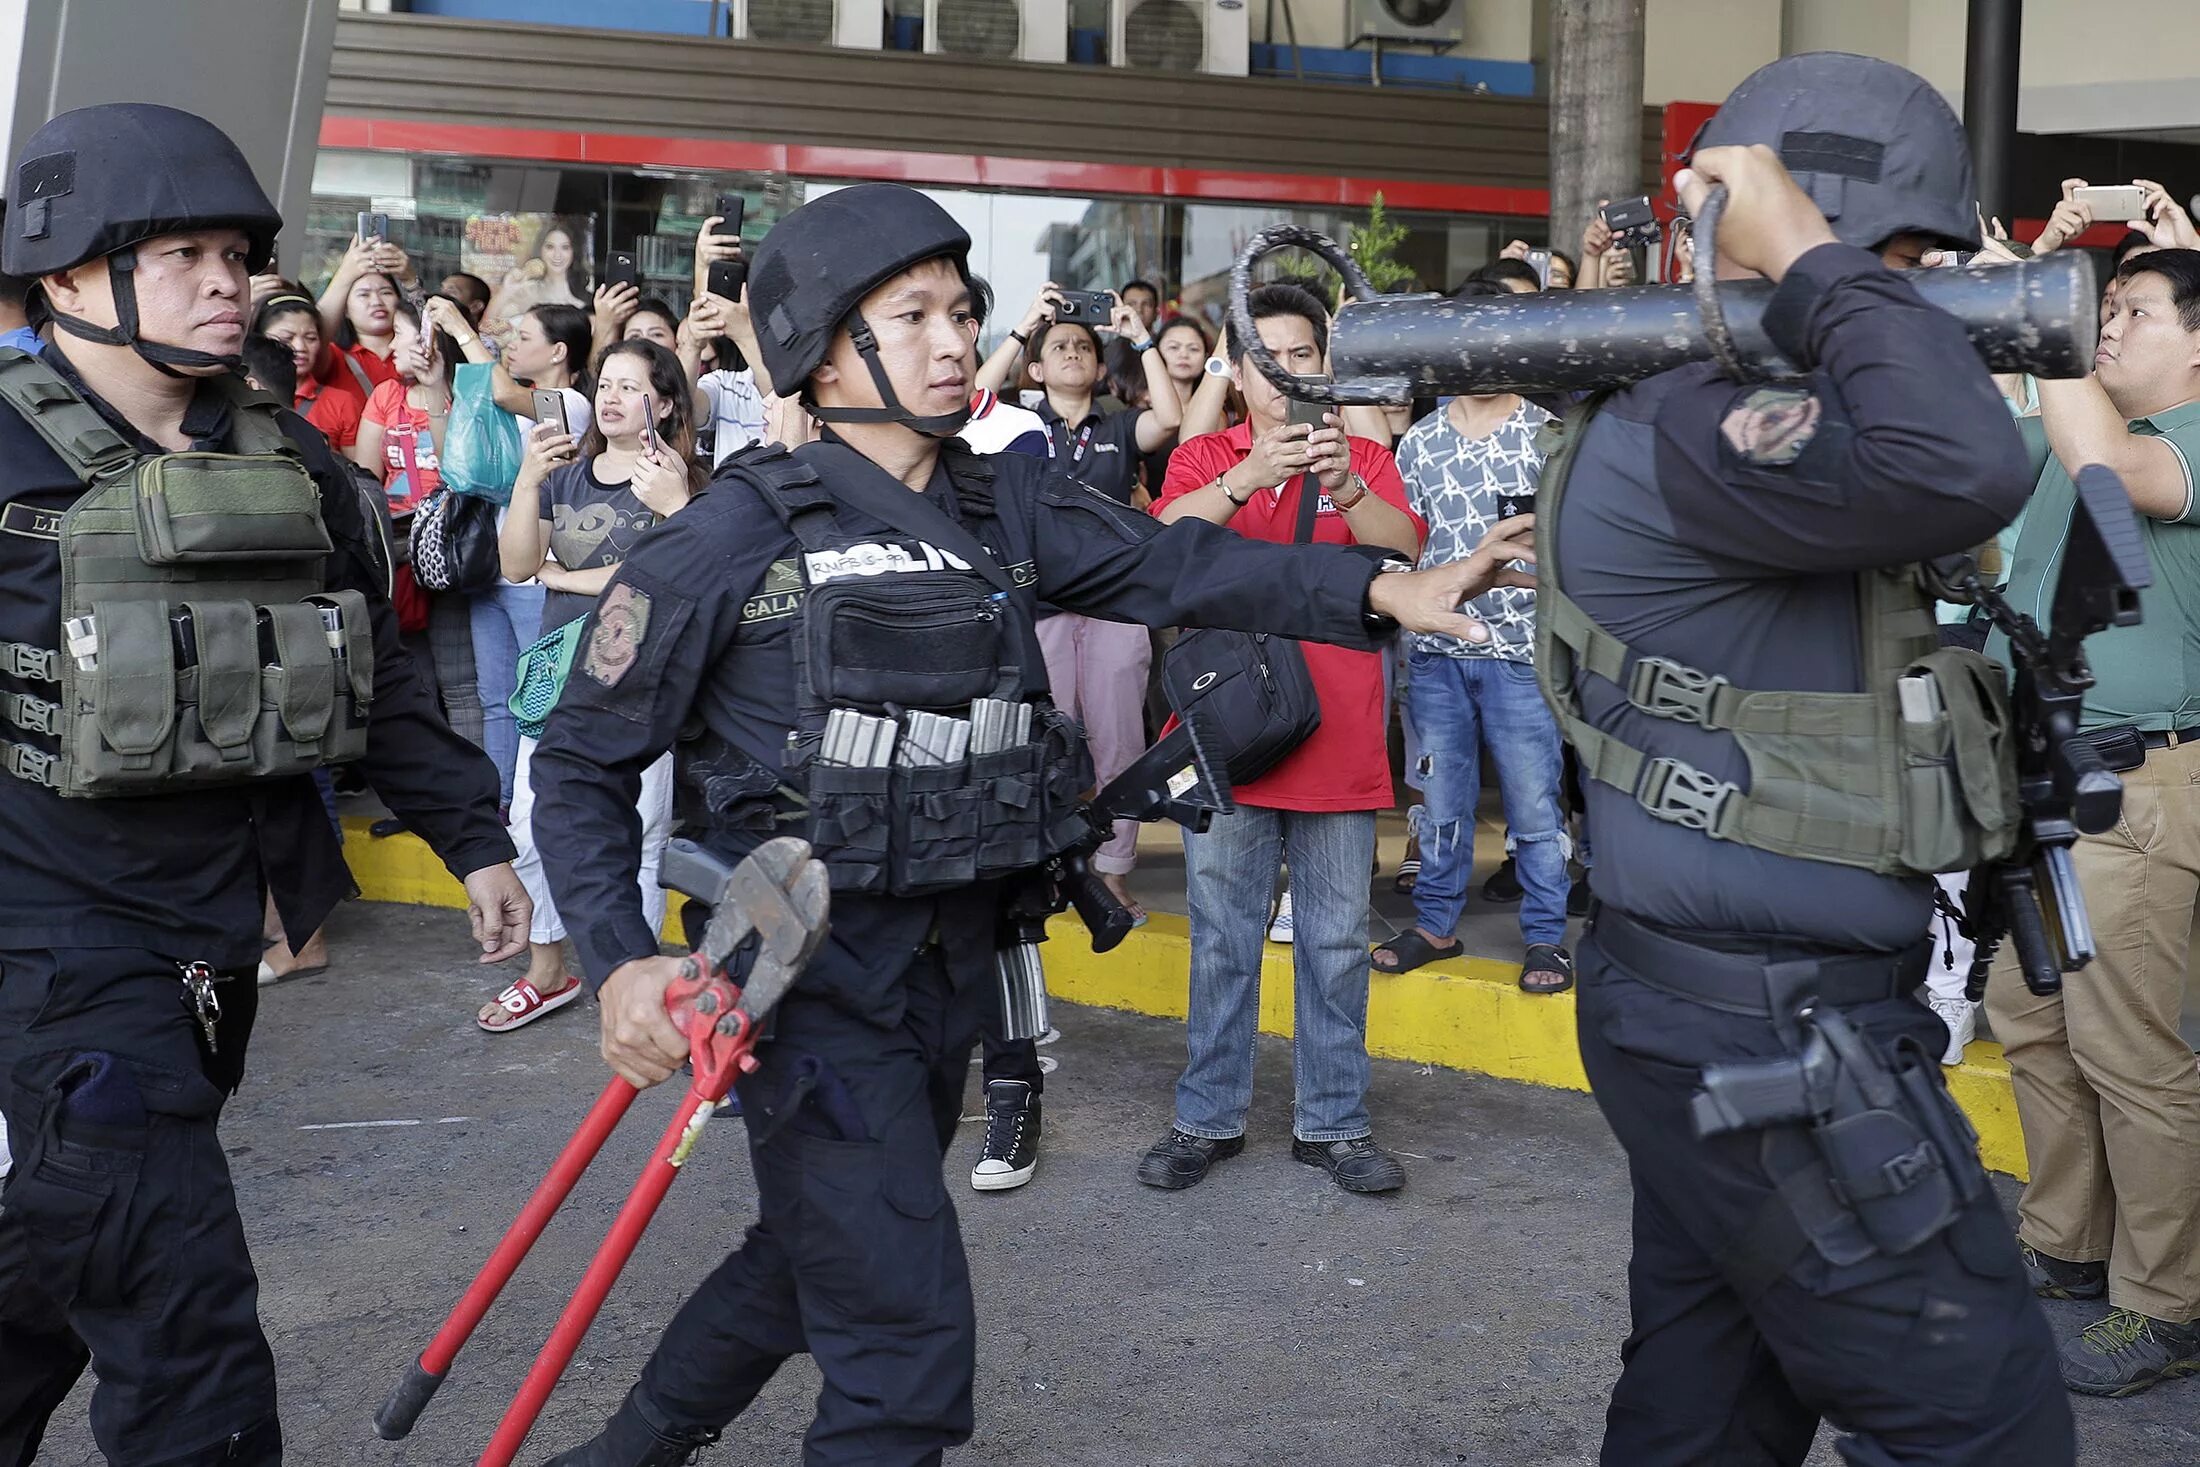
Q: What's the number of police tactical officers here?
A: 3